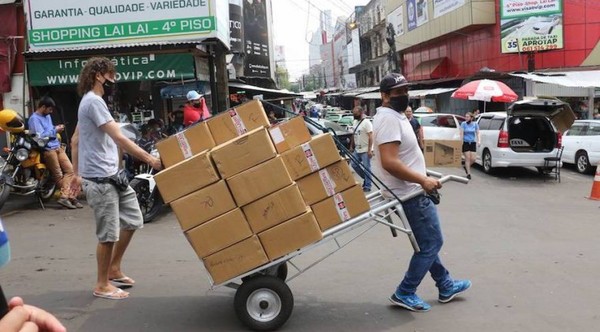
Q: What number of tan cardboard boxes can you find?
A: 15